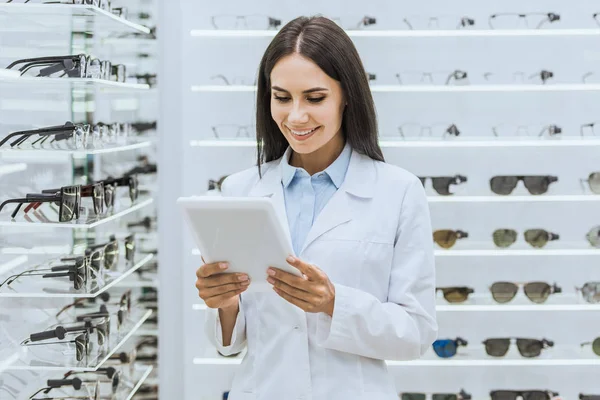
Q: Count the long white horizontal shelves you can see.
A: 7